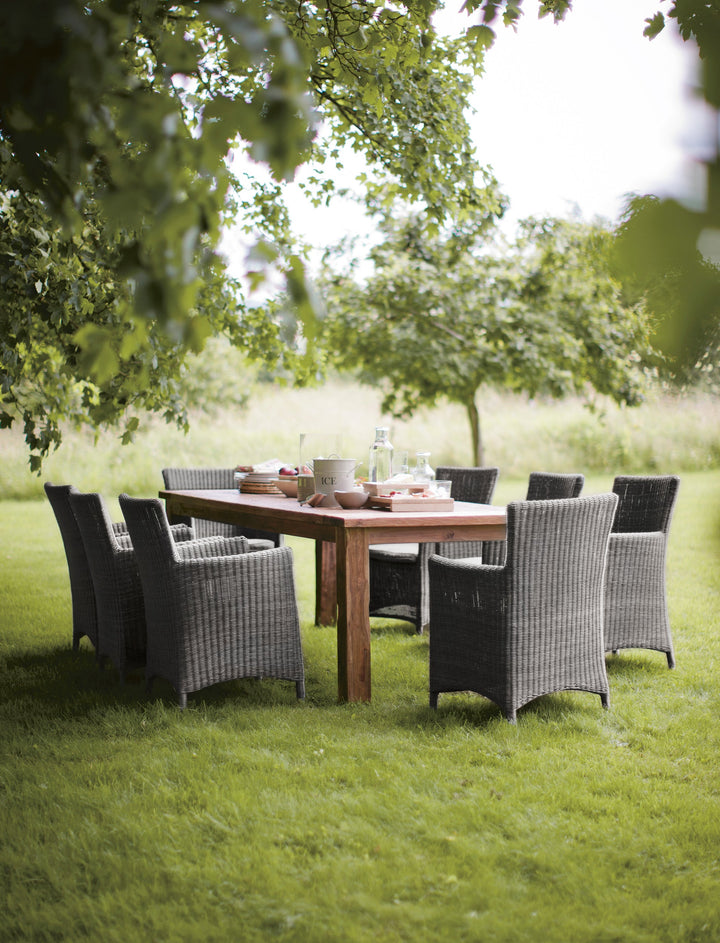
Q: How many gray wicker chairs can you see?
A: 8